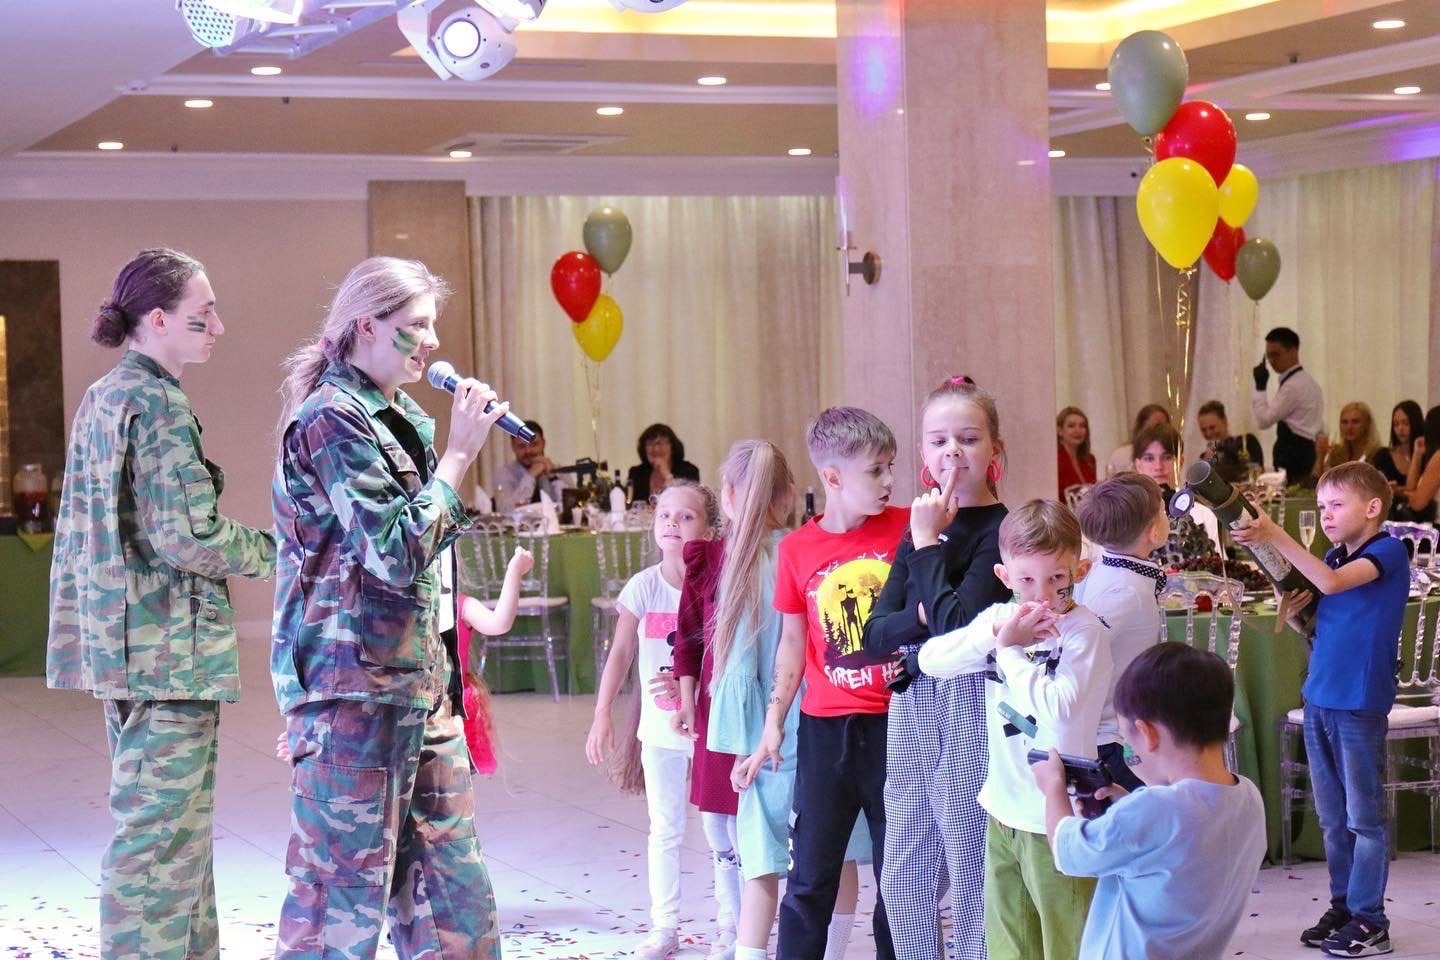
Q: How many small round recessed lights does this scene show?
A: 12